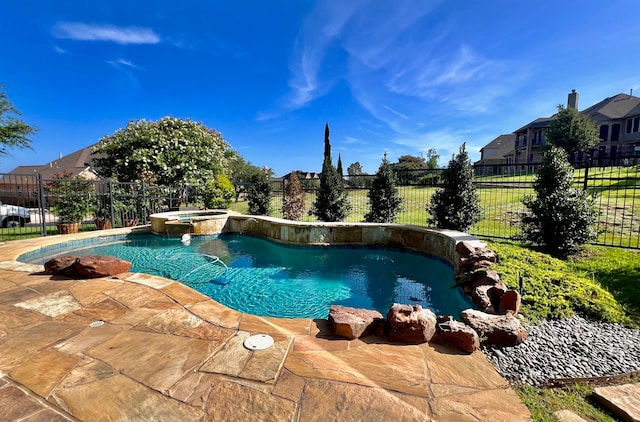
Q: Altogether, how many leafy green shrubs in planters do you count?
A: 3